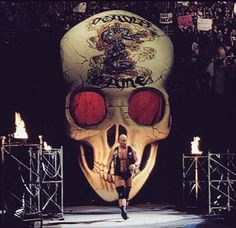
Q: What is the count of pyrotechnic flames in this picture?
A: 3